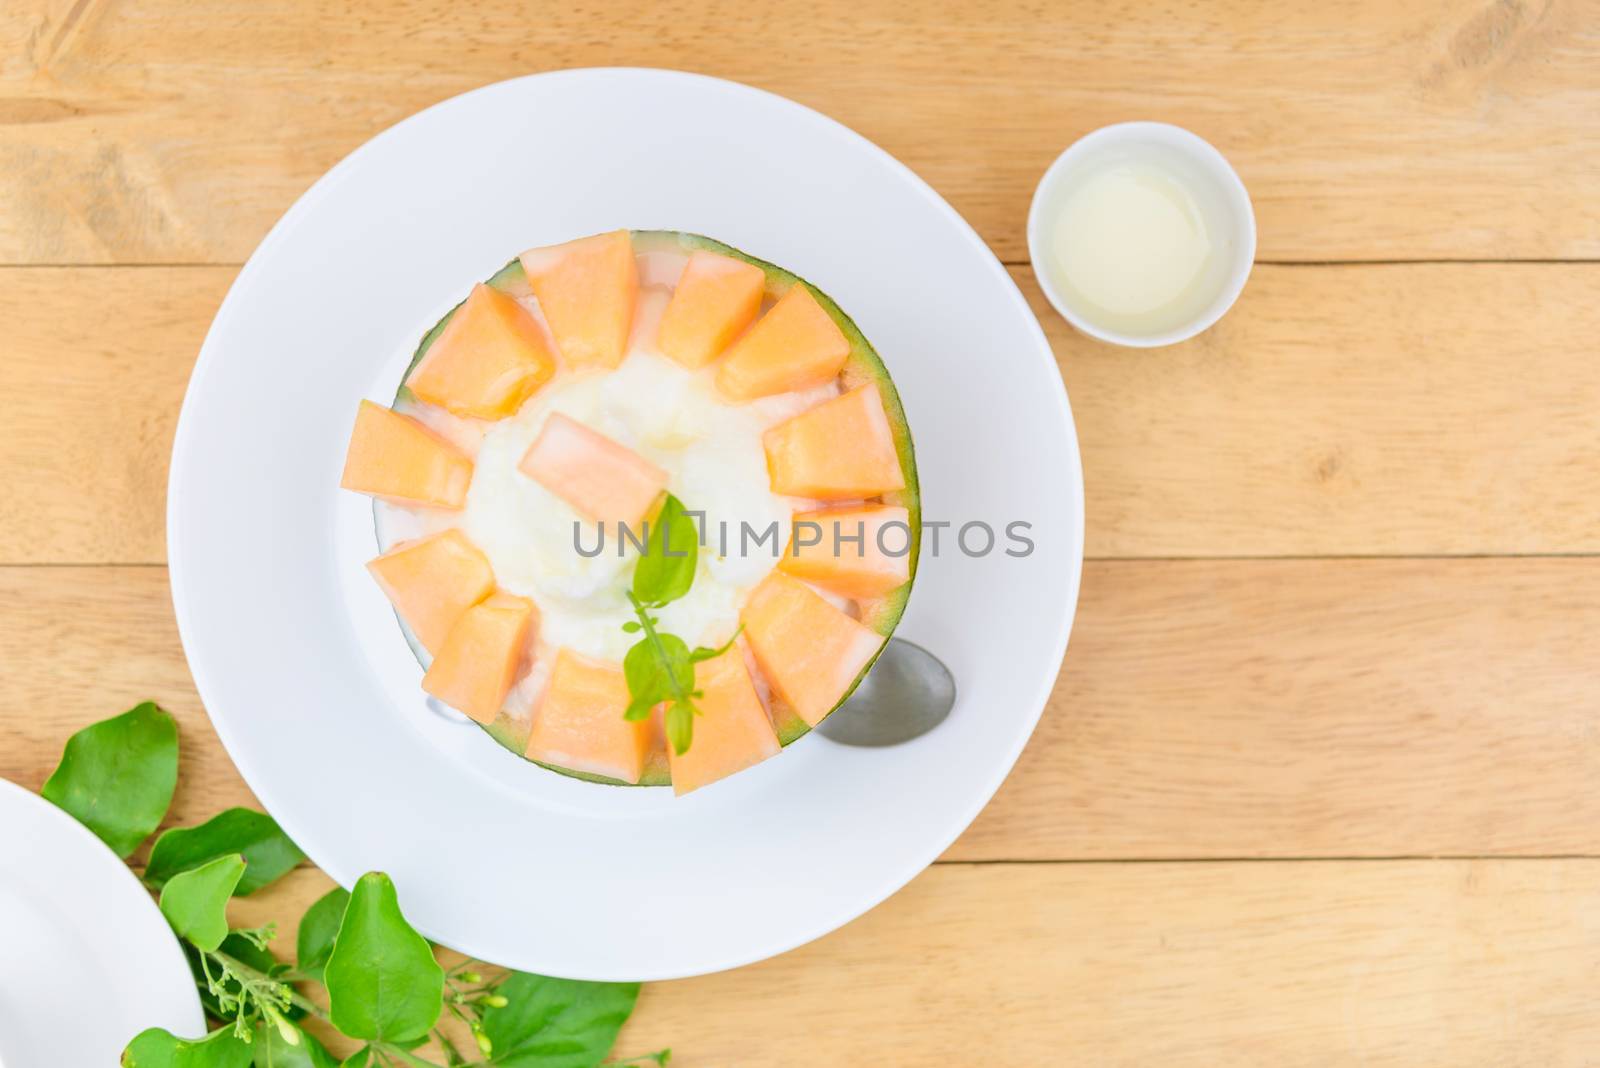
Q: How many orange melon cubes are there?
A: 13